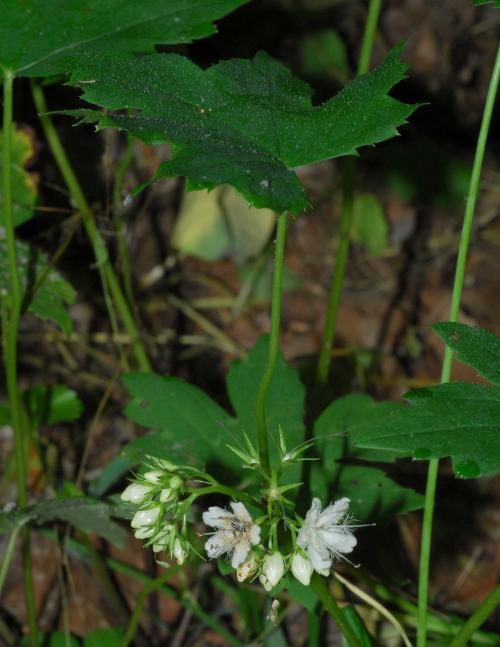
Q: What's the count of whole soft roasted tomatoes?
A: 0